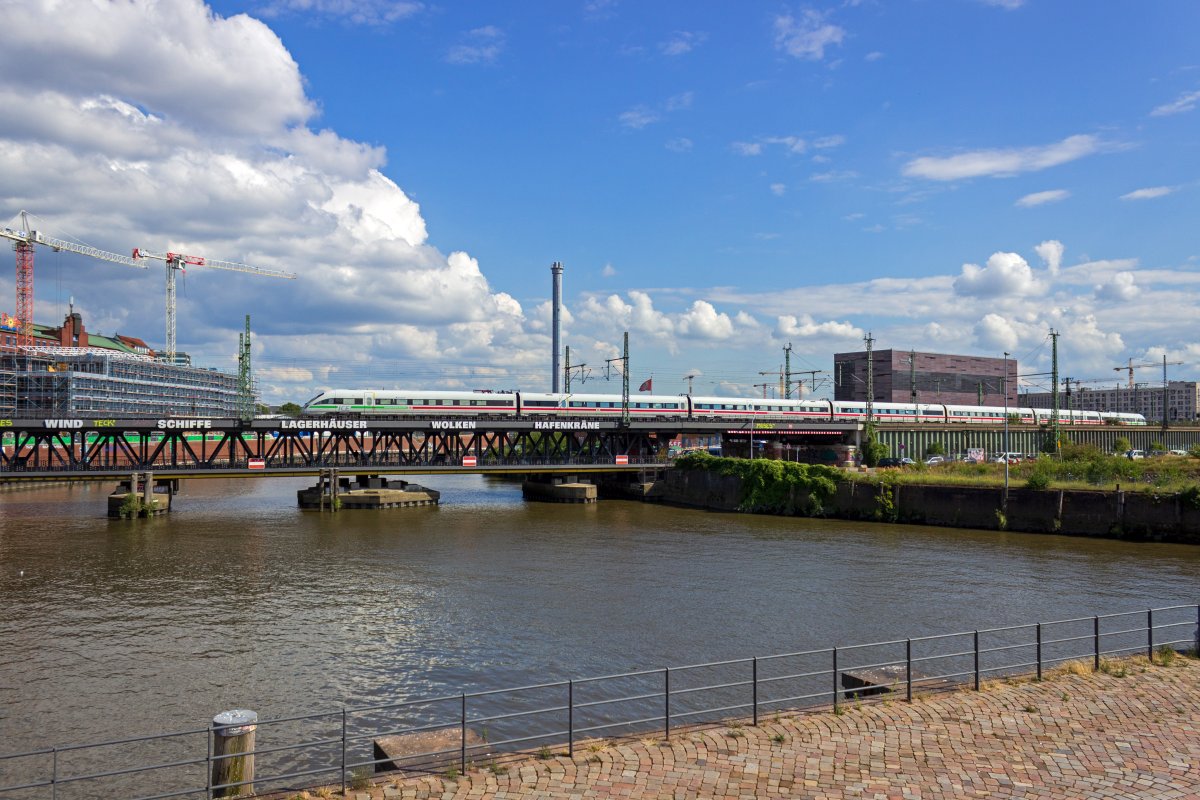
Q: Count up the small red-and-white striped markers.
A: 3